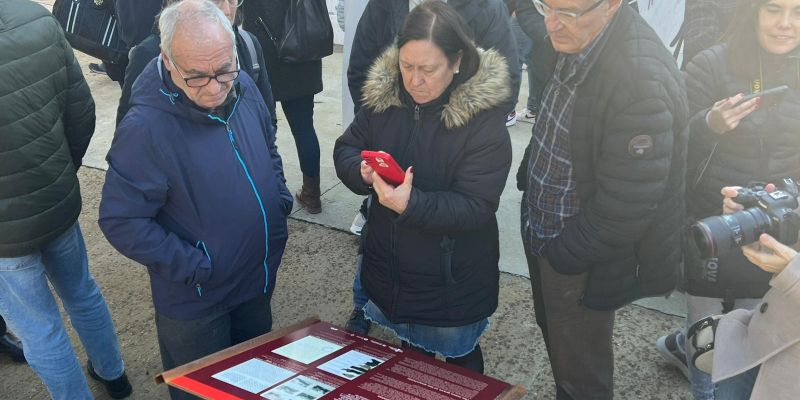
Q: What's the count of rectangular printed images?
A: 4